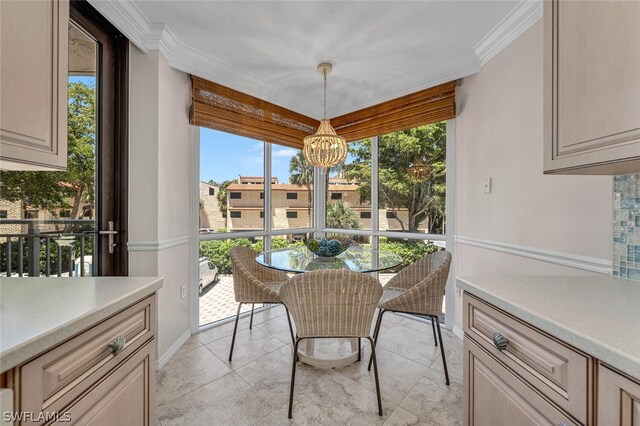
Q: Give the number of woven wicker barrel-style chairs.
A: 3